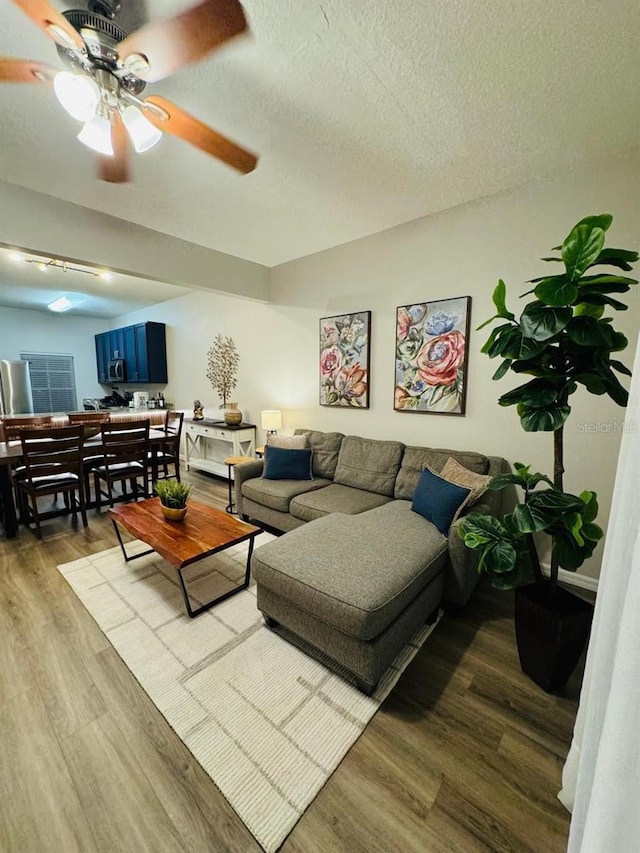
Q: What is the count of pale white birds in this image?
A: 0